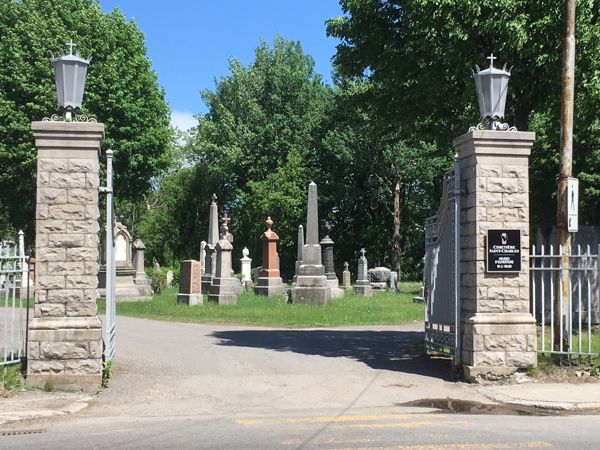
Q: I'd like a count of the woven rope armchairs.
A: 0